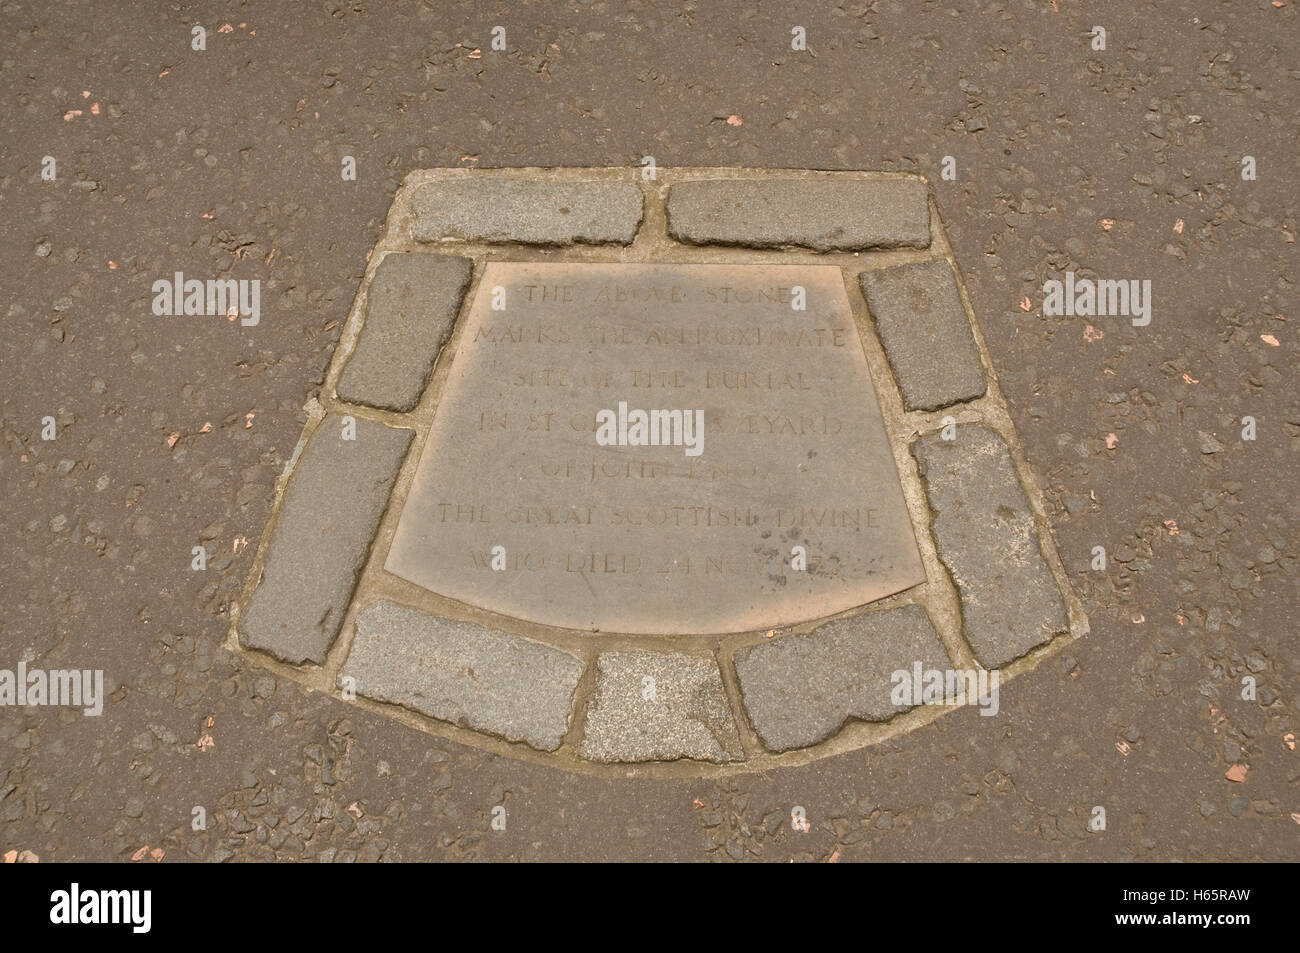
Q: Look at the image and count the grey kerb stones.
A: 9